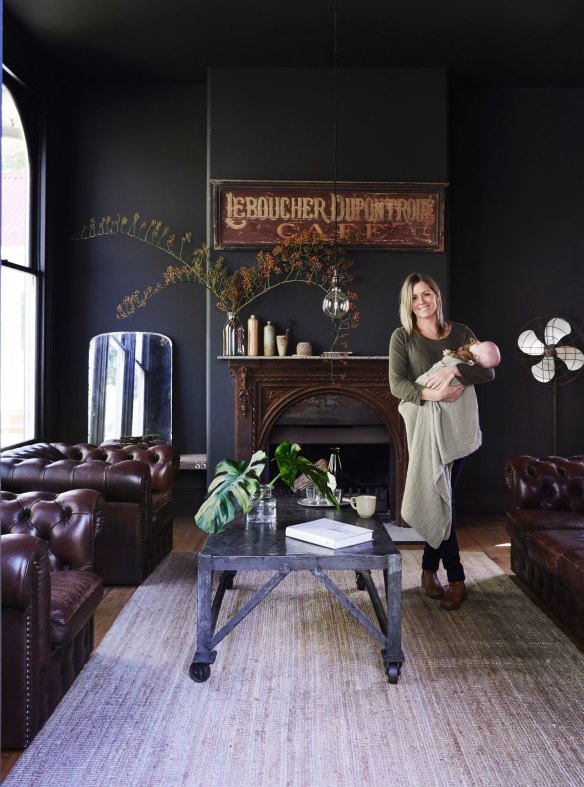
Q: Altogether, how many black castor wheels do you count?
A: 4